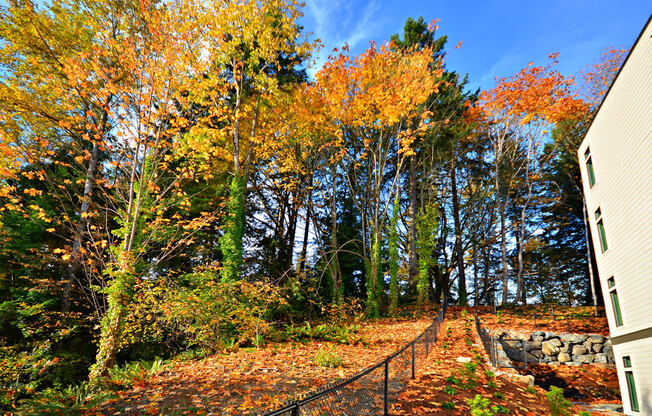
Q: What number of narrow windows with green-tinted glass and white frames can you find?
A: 4